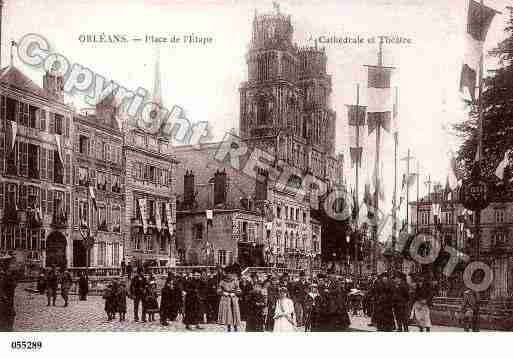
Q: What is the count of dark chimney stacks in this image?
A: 3